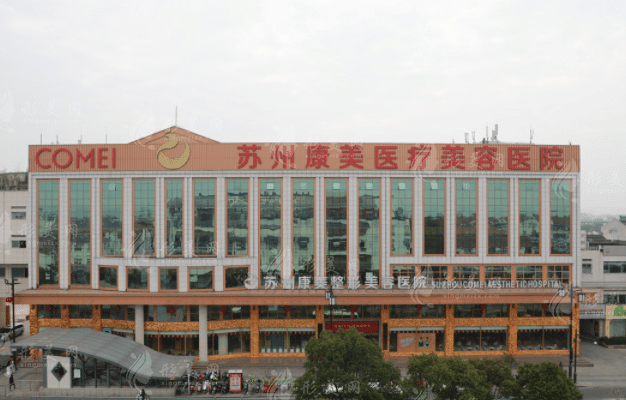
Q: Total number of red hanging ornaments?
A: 9